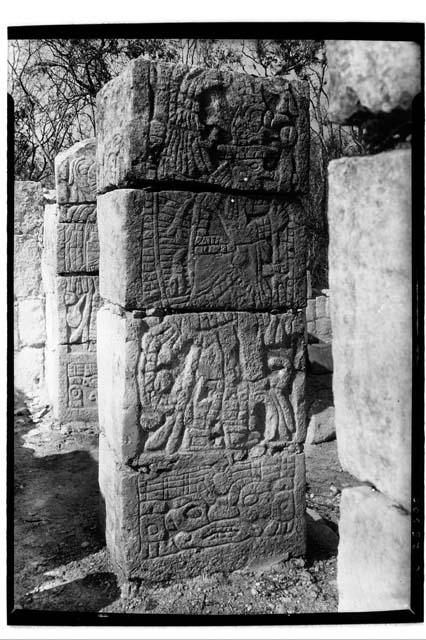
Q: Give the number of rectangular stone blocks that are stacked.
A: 4